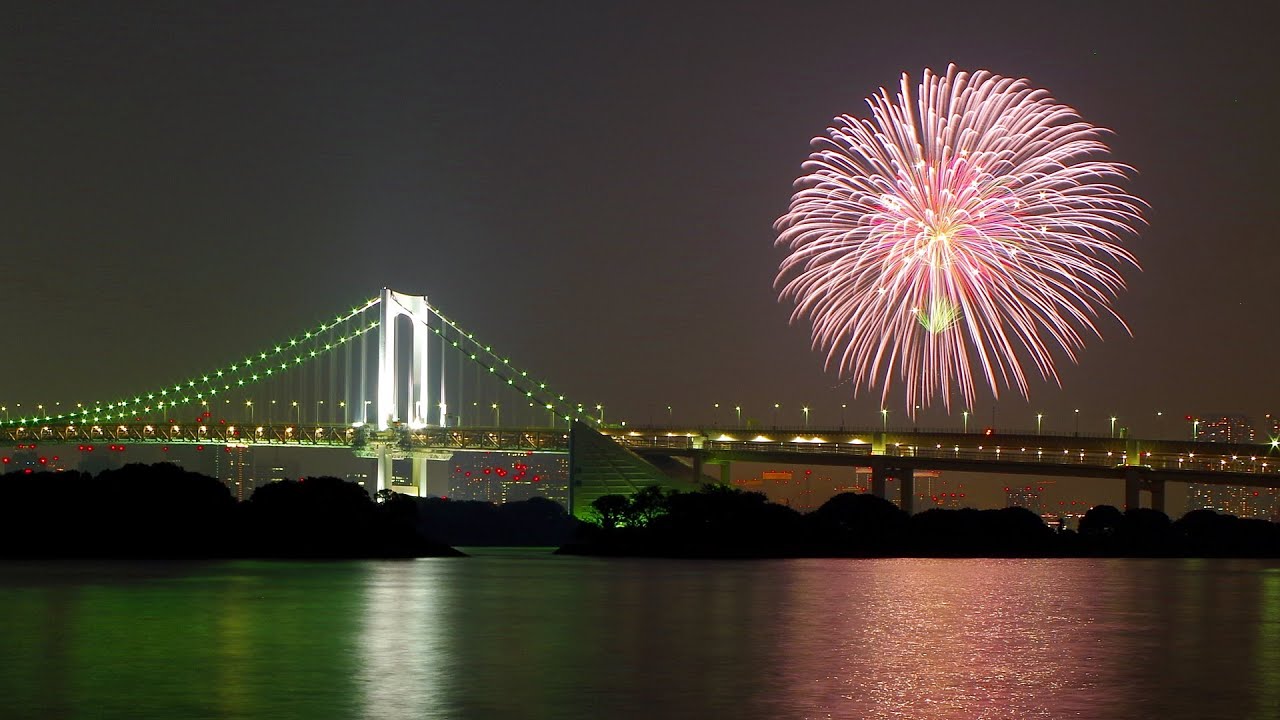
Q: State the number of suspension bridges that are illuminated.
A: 1